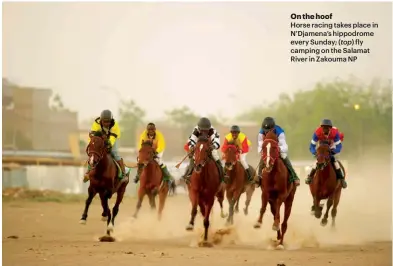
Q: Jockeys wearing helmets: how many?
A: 5